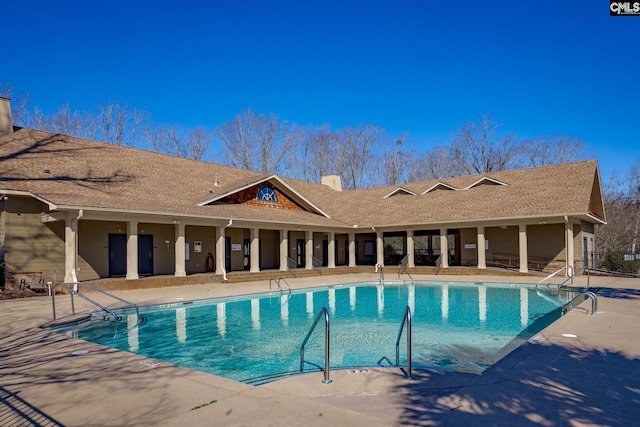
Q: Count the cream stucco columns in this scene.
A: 15